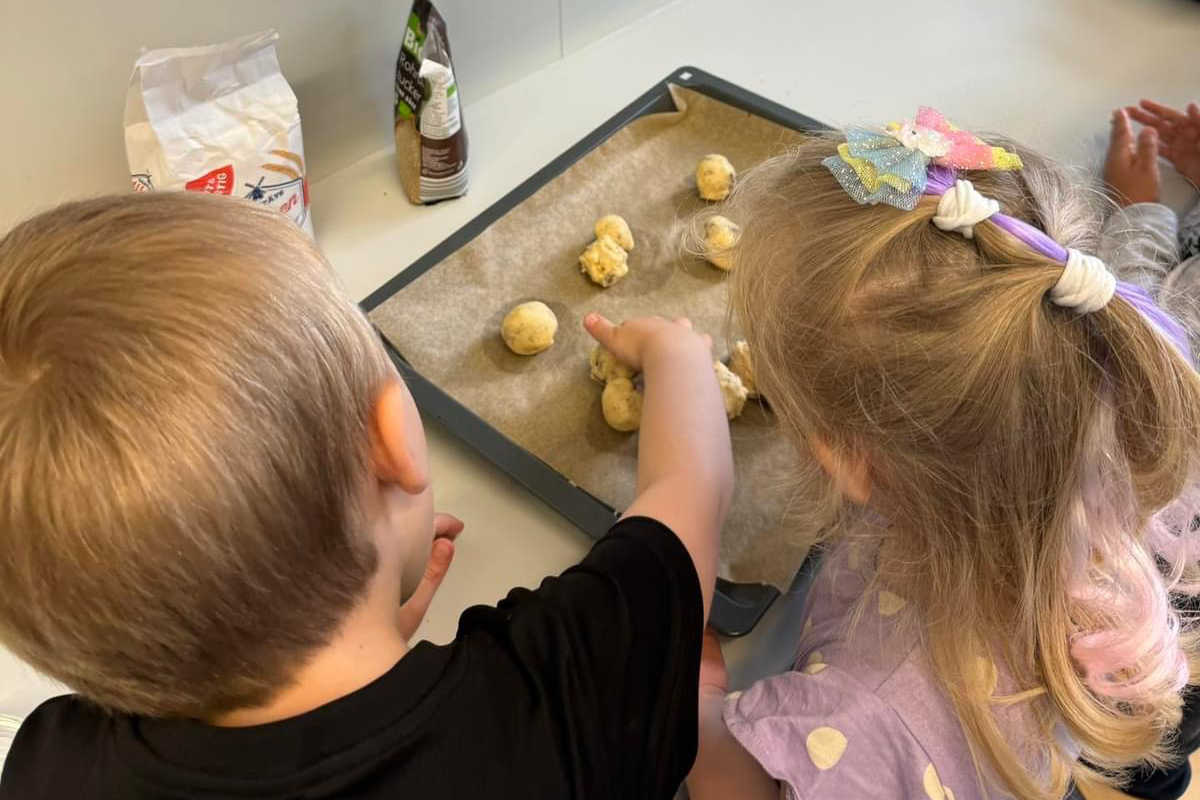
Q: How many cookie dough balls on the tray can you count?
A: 9